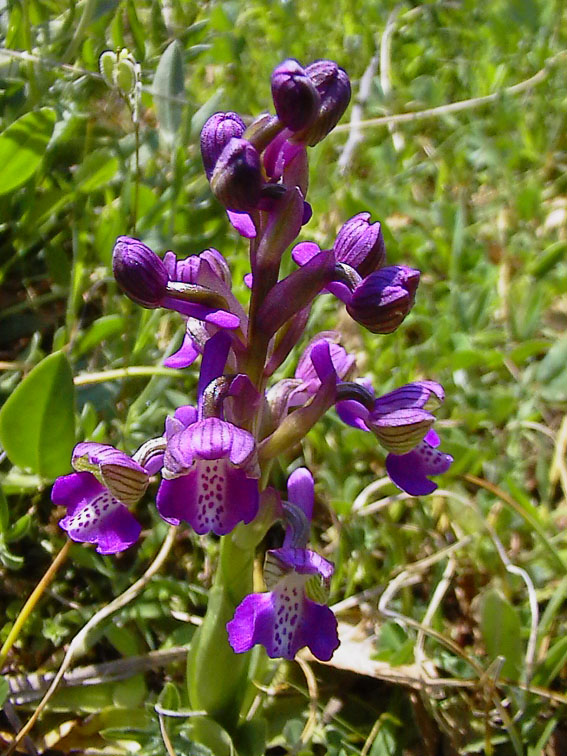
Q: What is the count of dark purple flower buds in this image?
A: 7